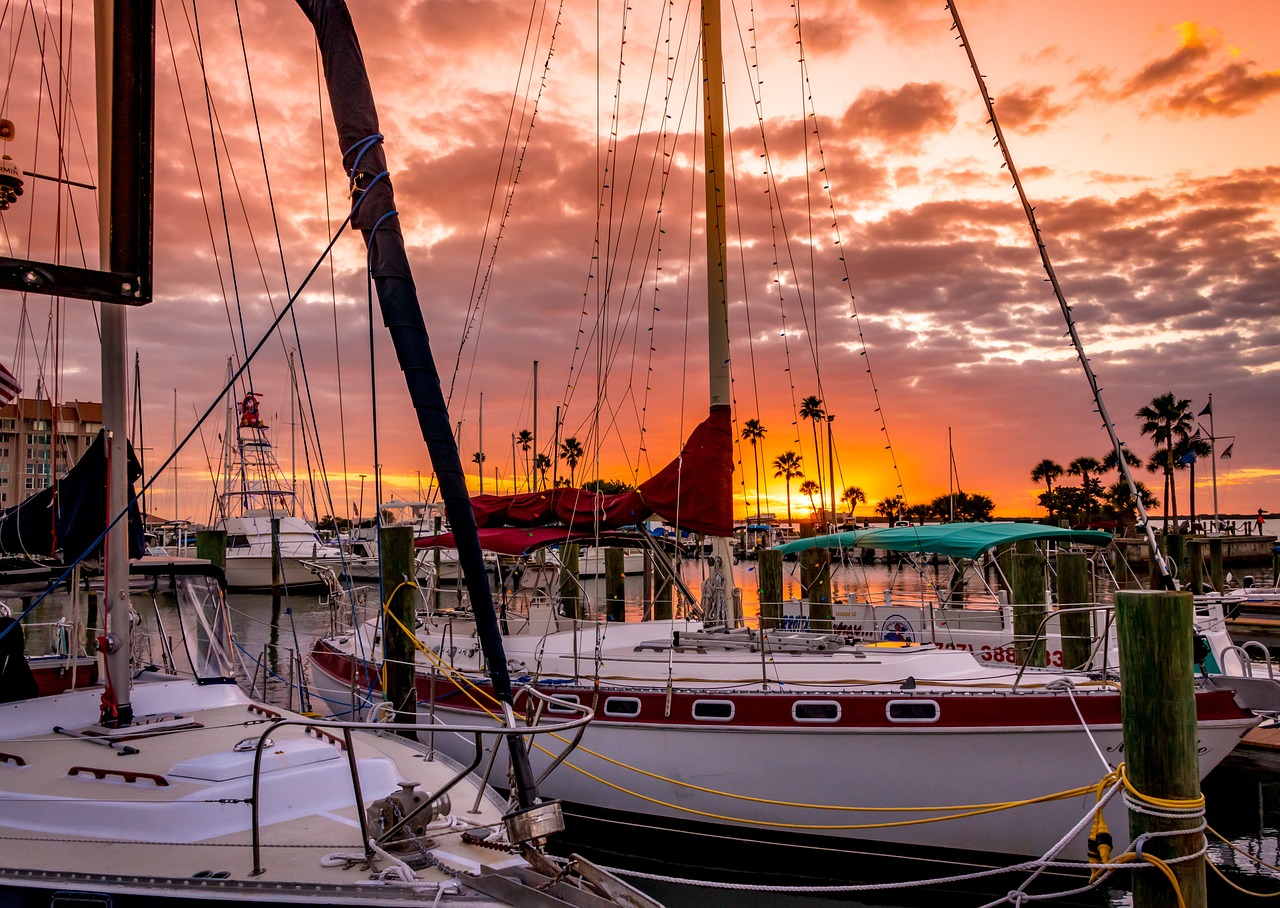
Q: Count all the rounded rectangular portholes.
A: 5